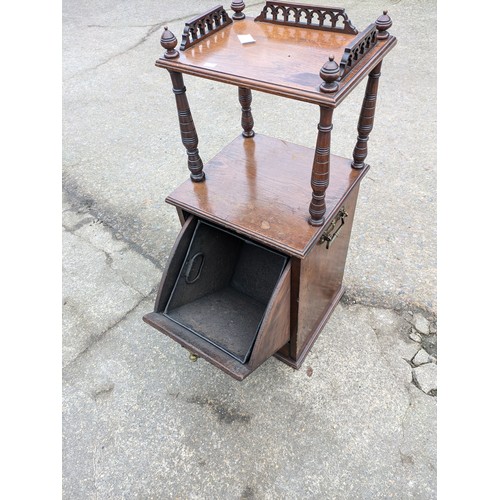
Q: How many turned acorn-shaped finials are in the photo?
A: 4